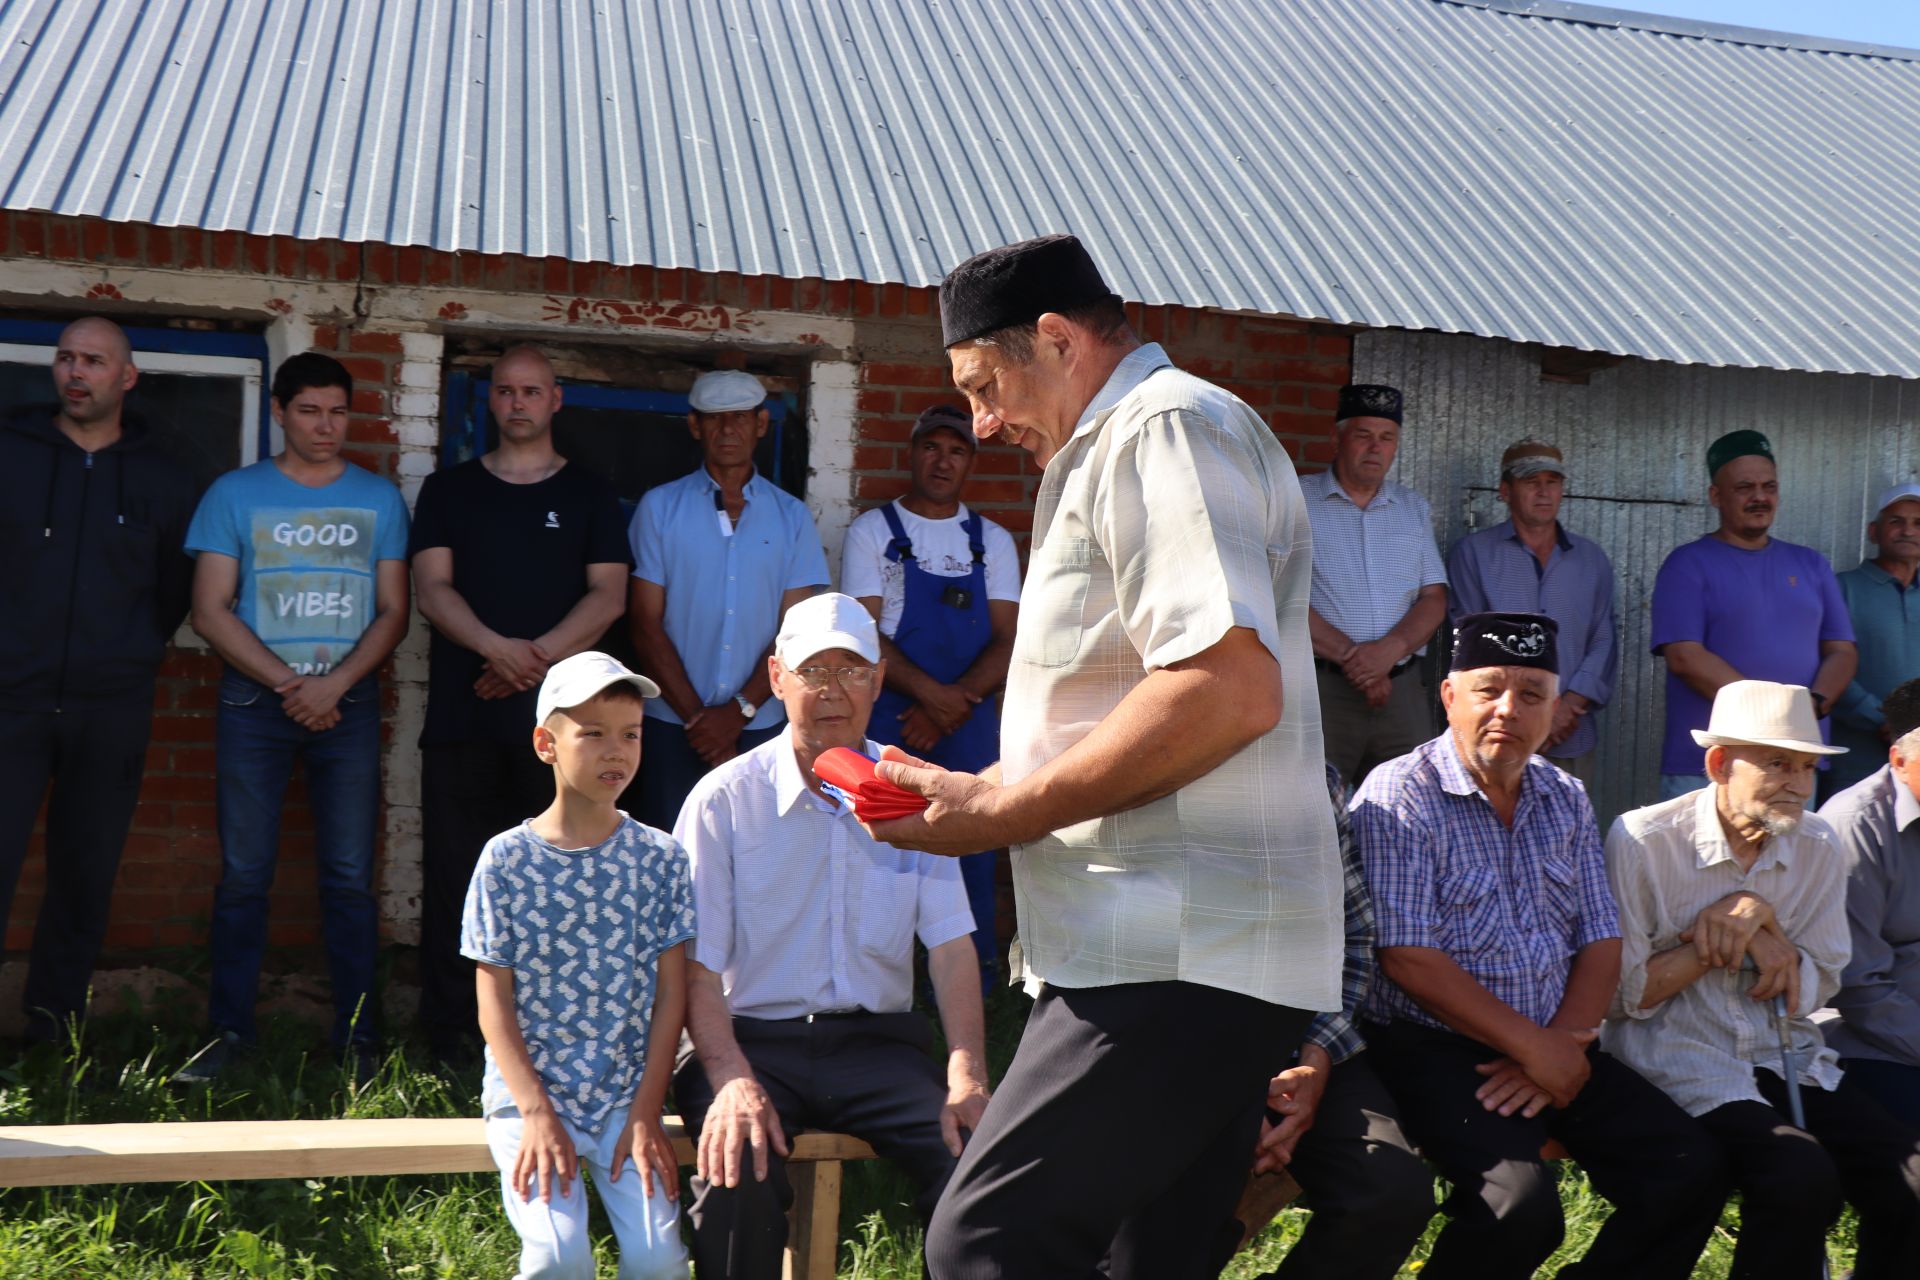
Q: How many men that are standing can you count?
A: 10